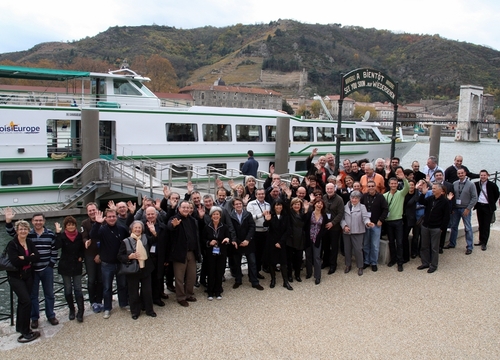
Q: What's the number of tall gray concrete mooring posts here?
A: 3